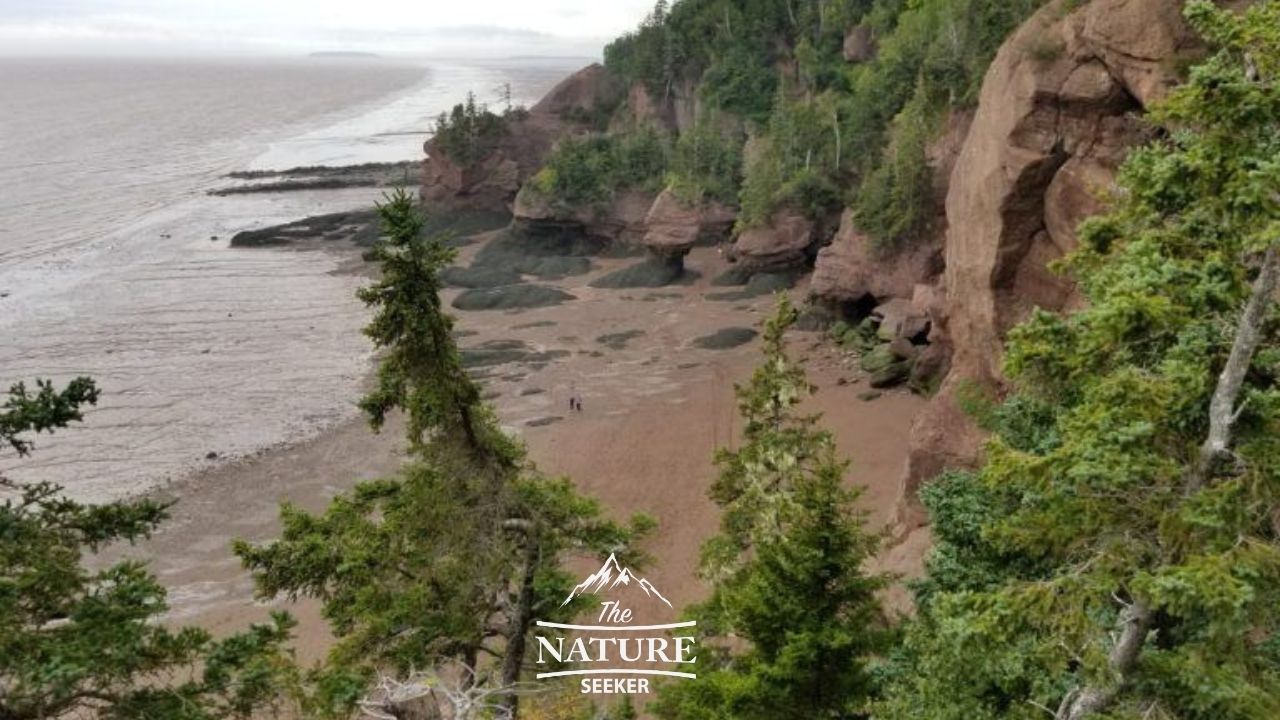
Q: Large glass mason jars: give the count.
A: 0